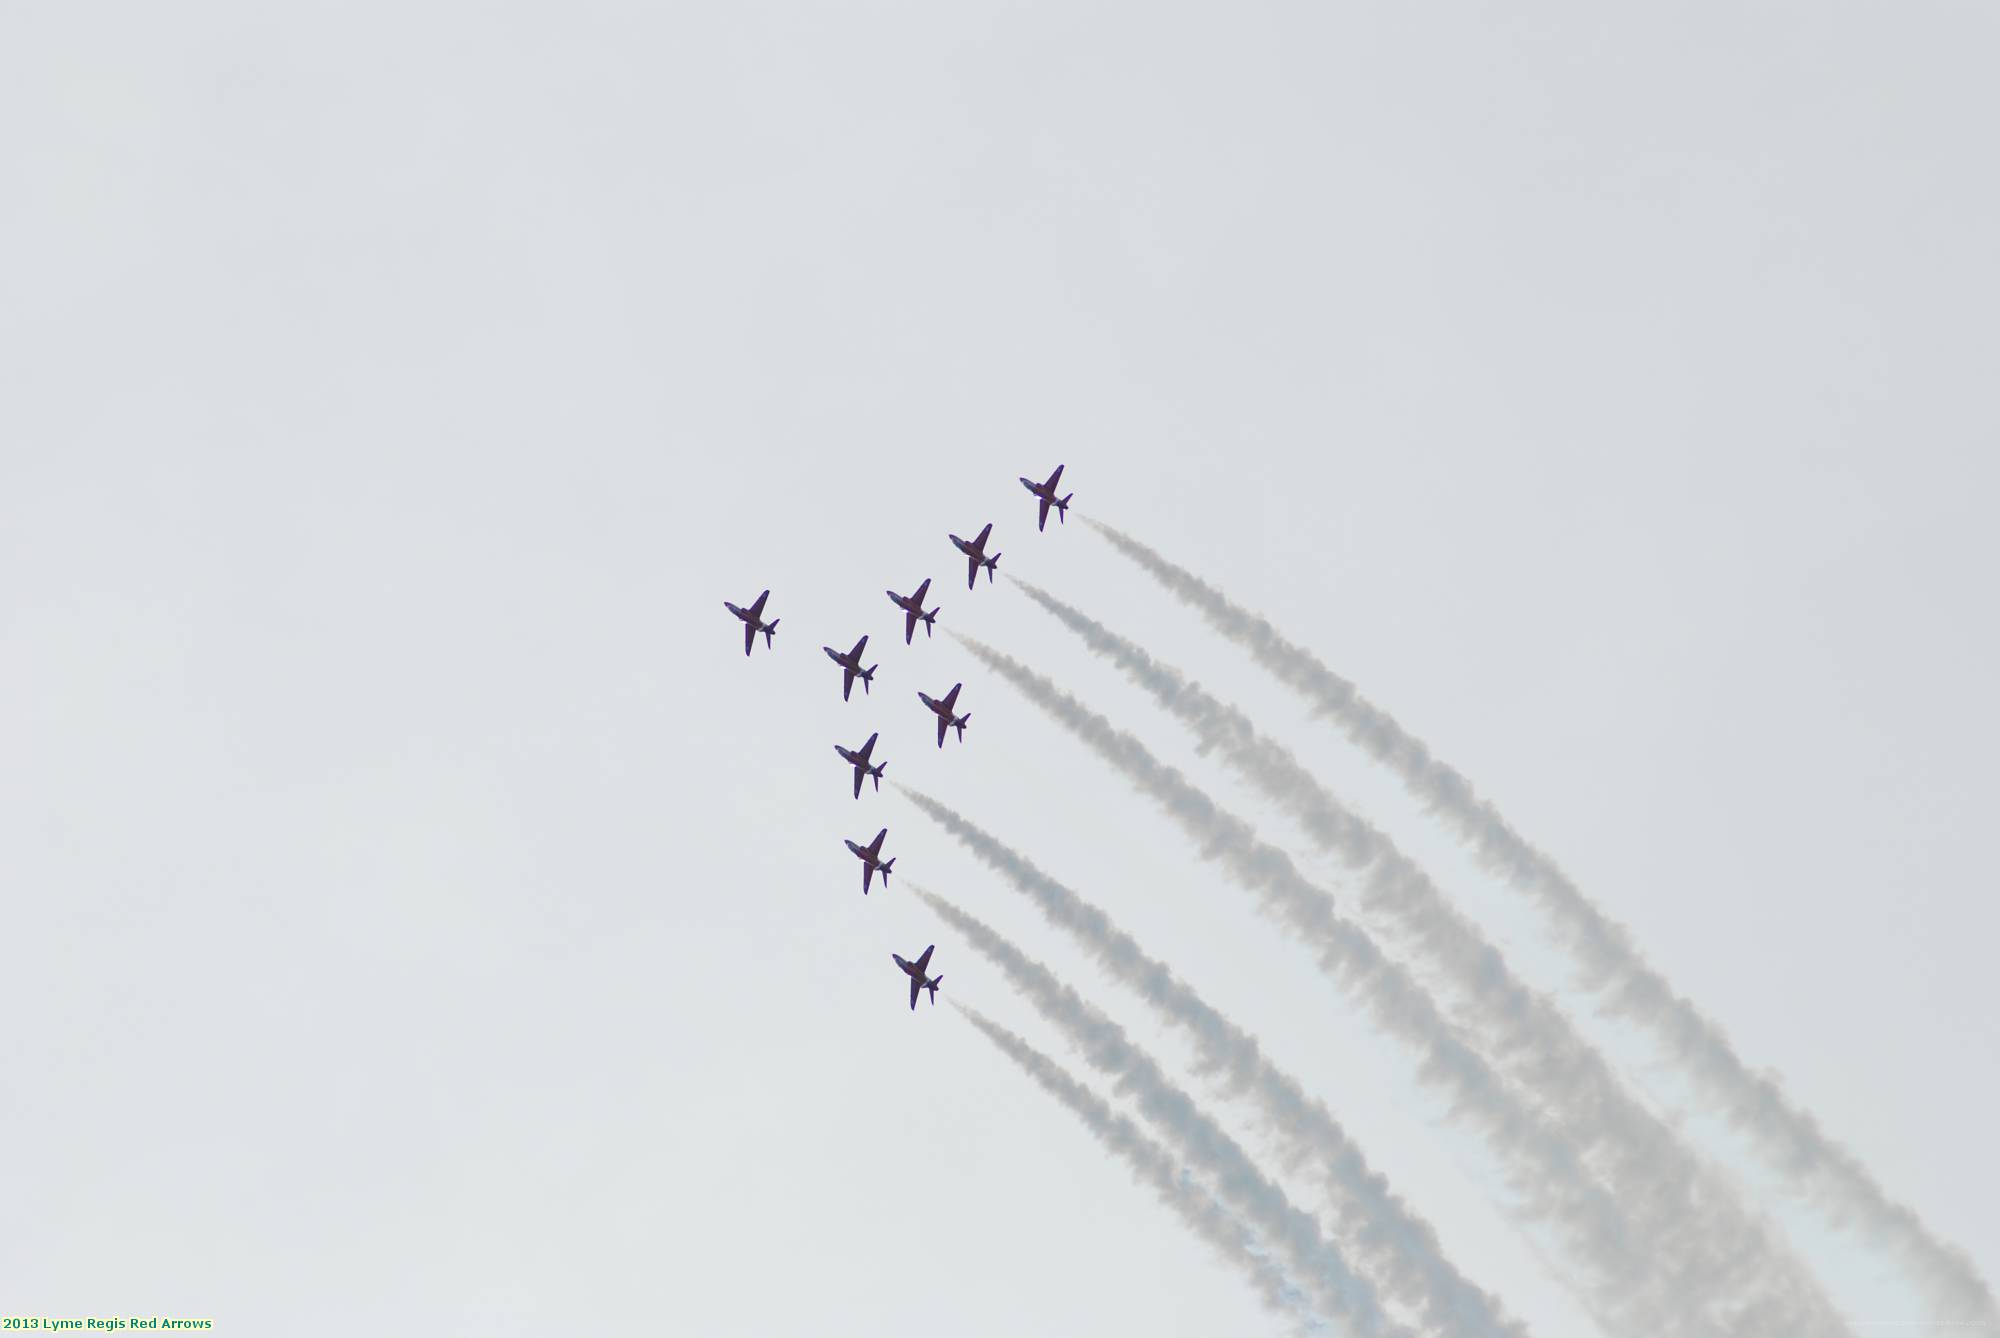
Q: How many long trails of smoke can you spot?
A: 6